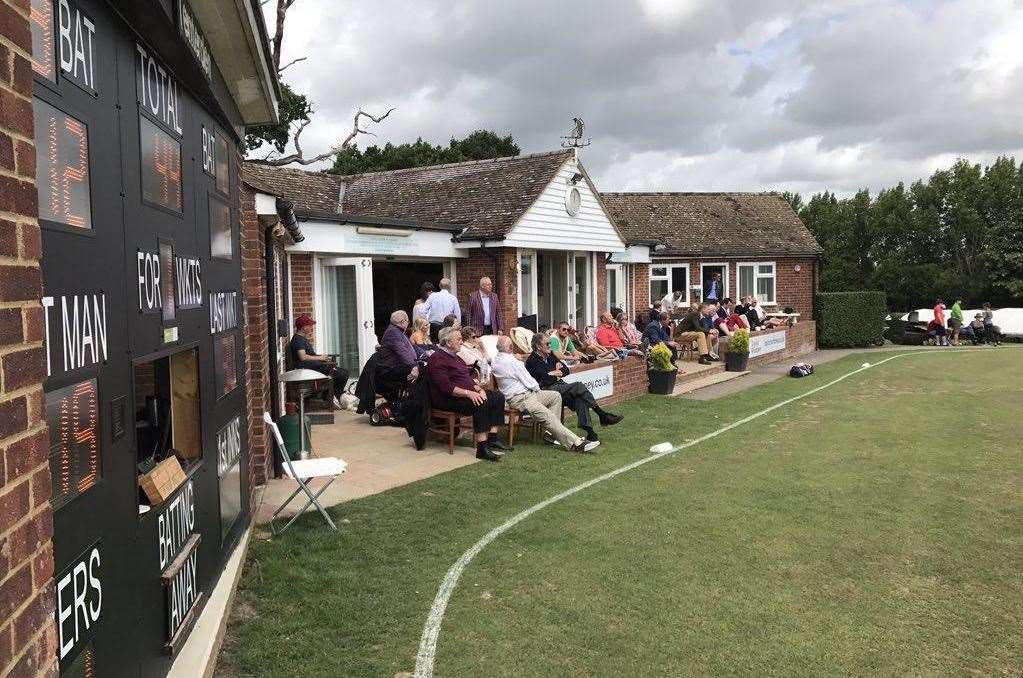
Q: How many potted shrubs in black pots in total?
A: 2